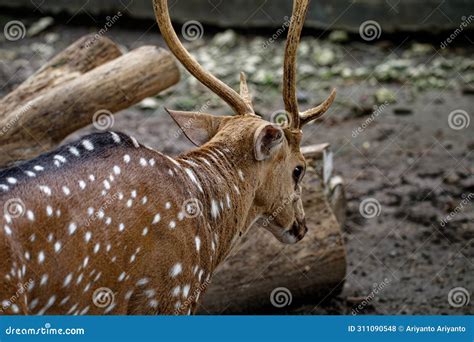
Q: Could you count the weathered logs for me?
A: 3